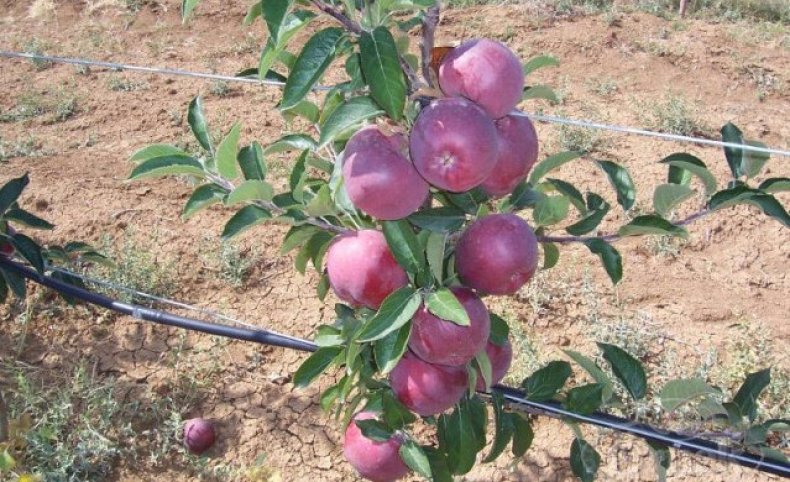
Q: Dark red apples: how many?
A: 11